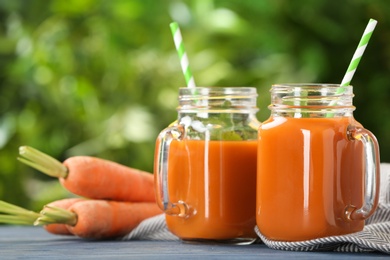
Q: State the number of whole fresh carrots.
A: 3